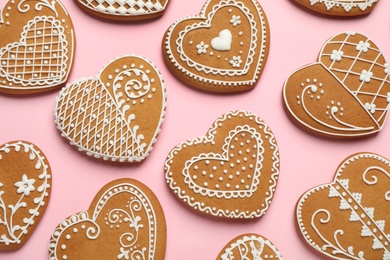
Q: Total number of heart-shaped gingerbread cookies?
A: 11